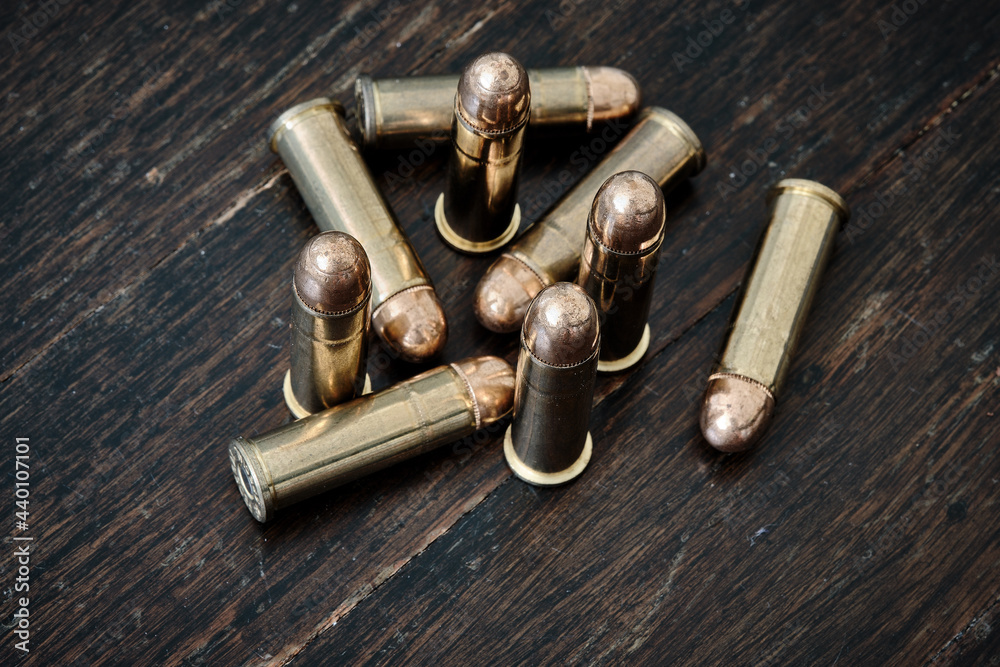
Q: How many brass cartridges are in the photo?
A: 9